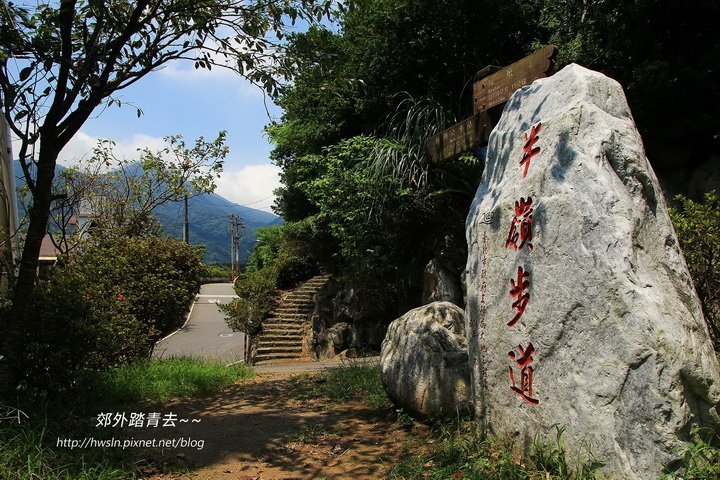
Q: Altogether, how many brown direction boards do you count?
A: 2